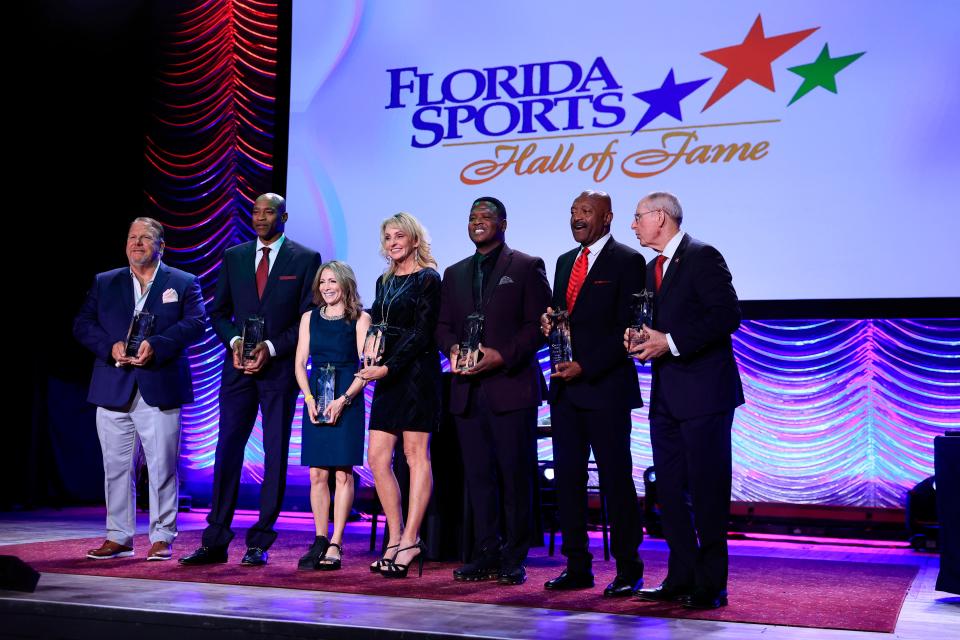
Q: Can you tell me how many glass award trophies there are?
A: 7